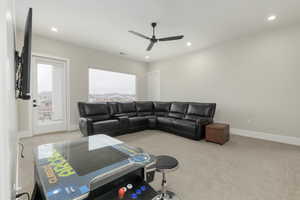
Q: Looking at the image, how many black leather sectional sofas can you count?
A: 1